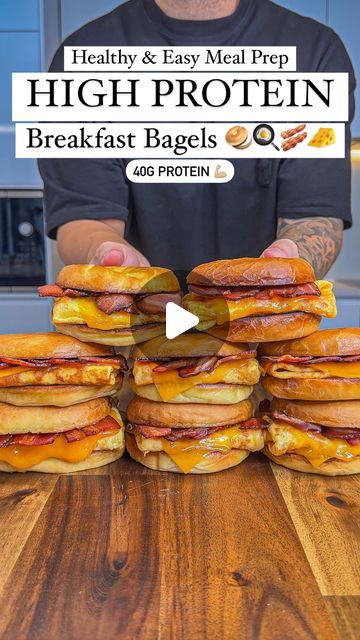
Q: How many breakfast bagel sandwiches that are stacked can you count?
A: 8